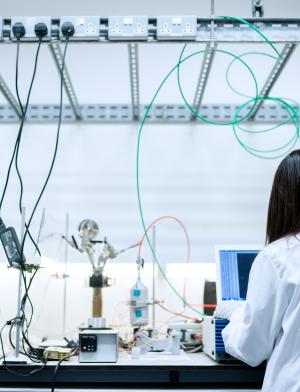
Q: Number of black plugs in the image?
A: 3